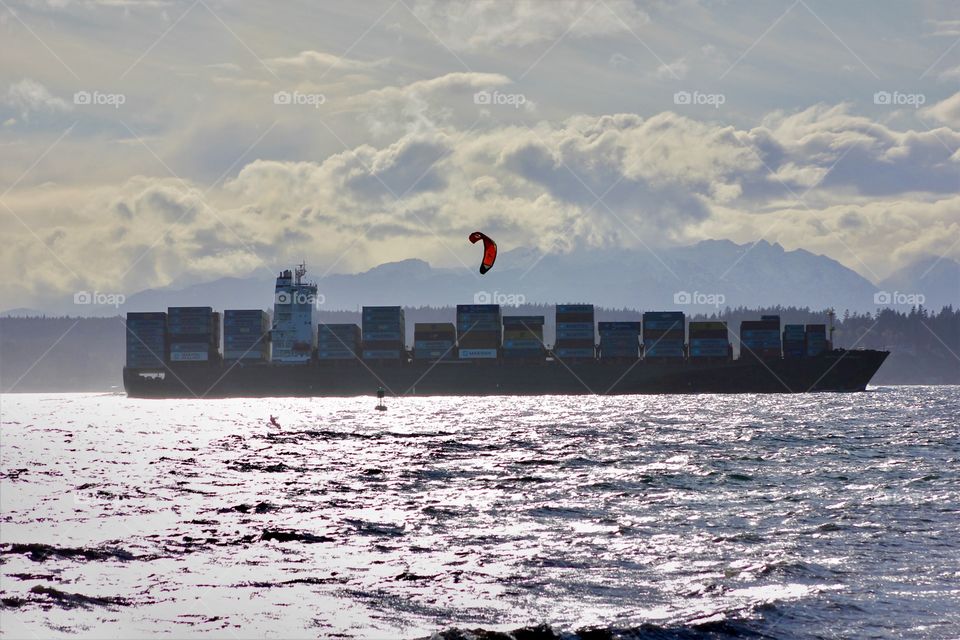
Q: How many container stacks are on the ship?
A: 15